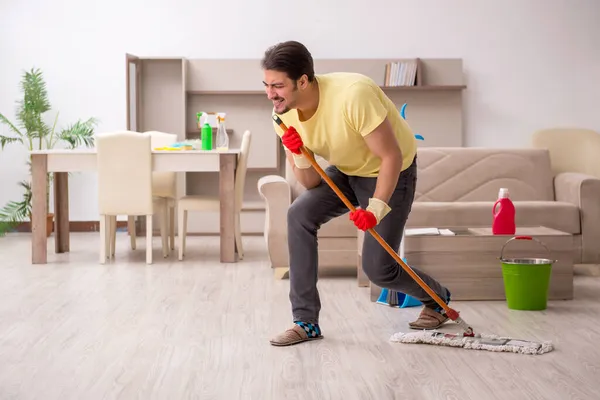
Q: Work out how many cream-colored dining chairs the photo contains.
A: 3